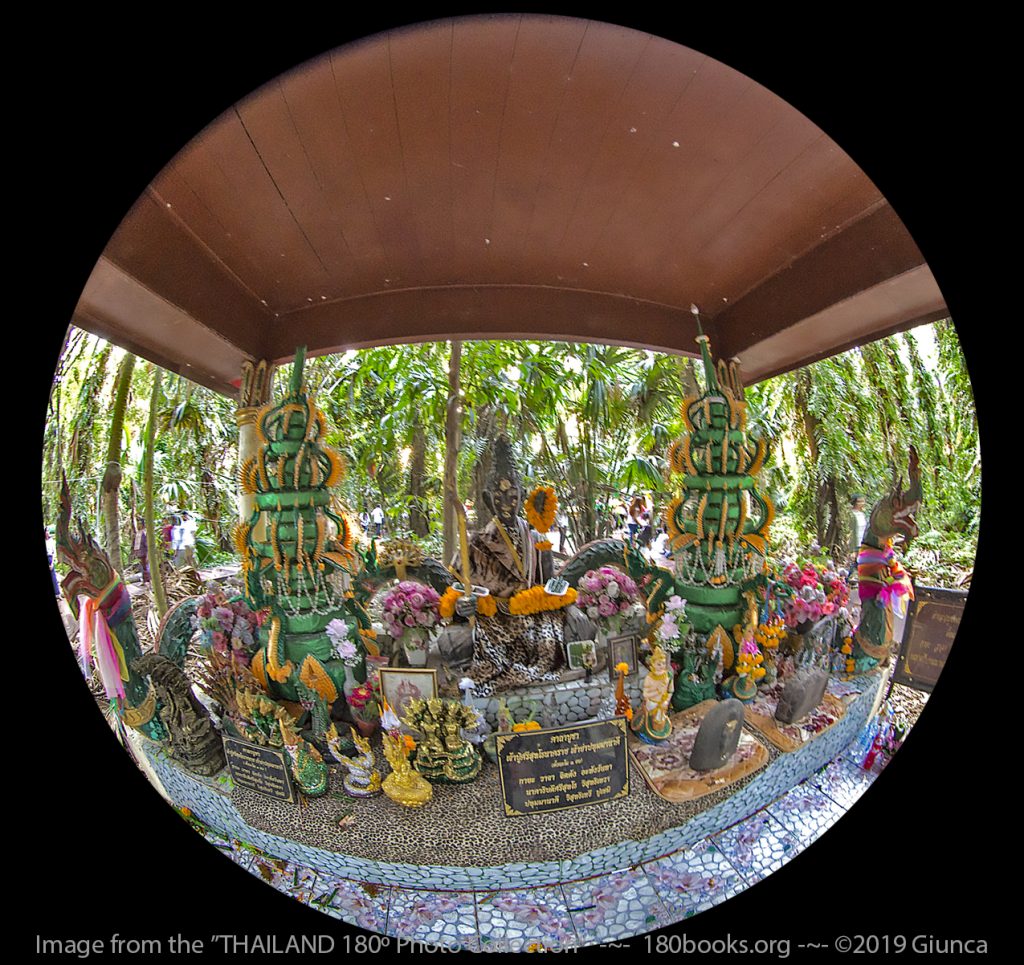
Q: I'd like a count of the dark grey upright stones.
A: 2